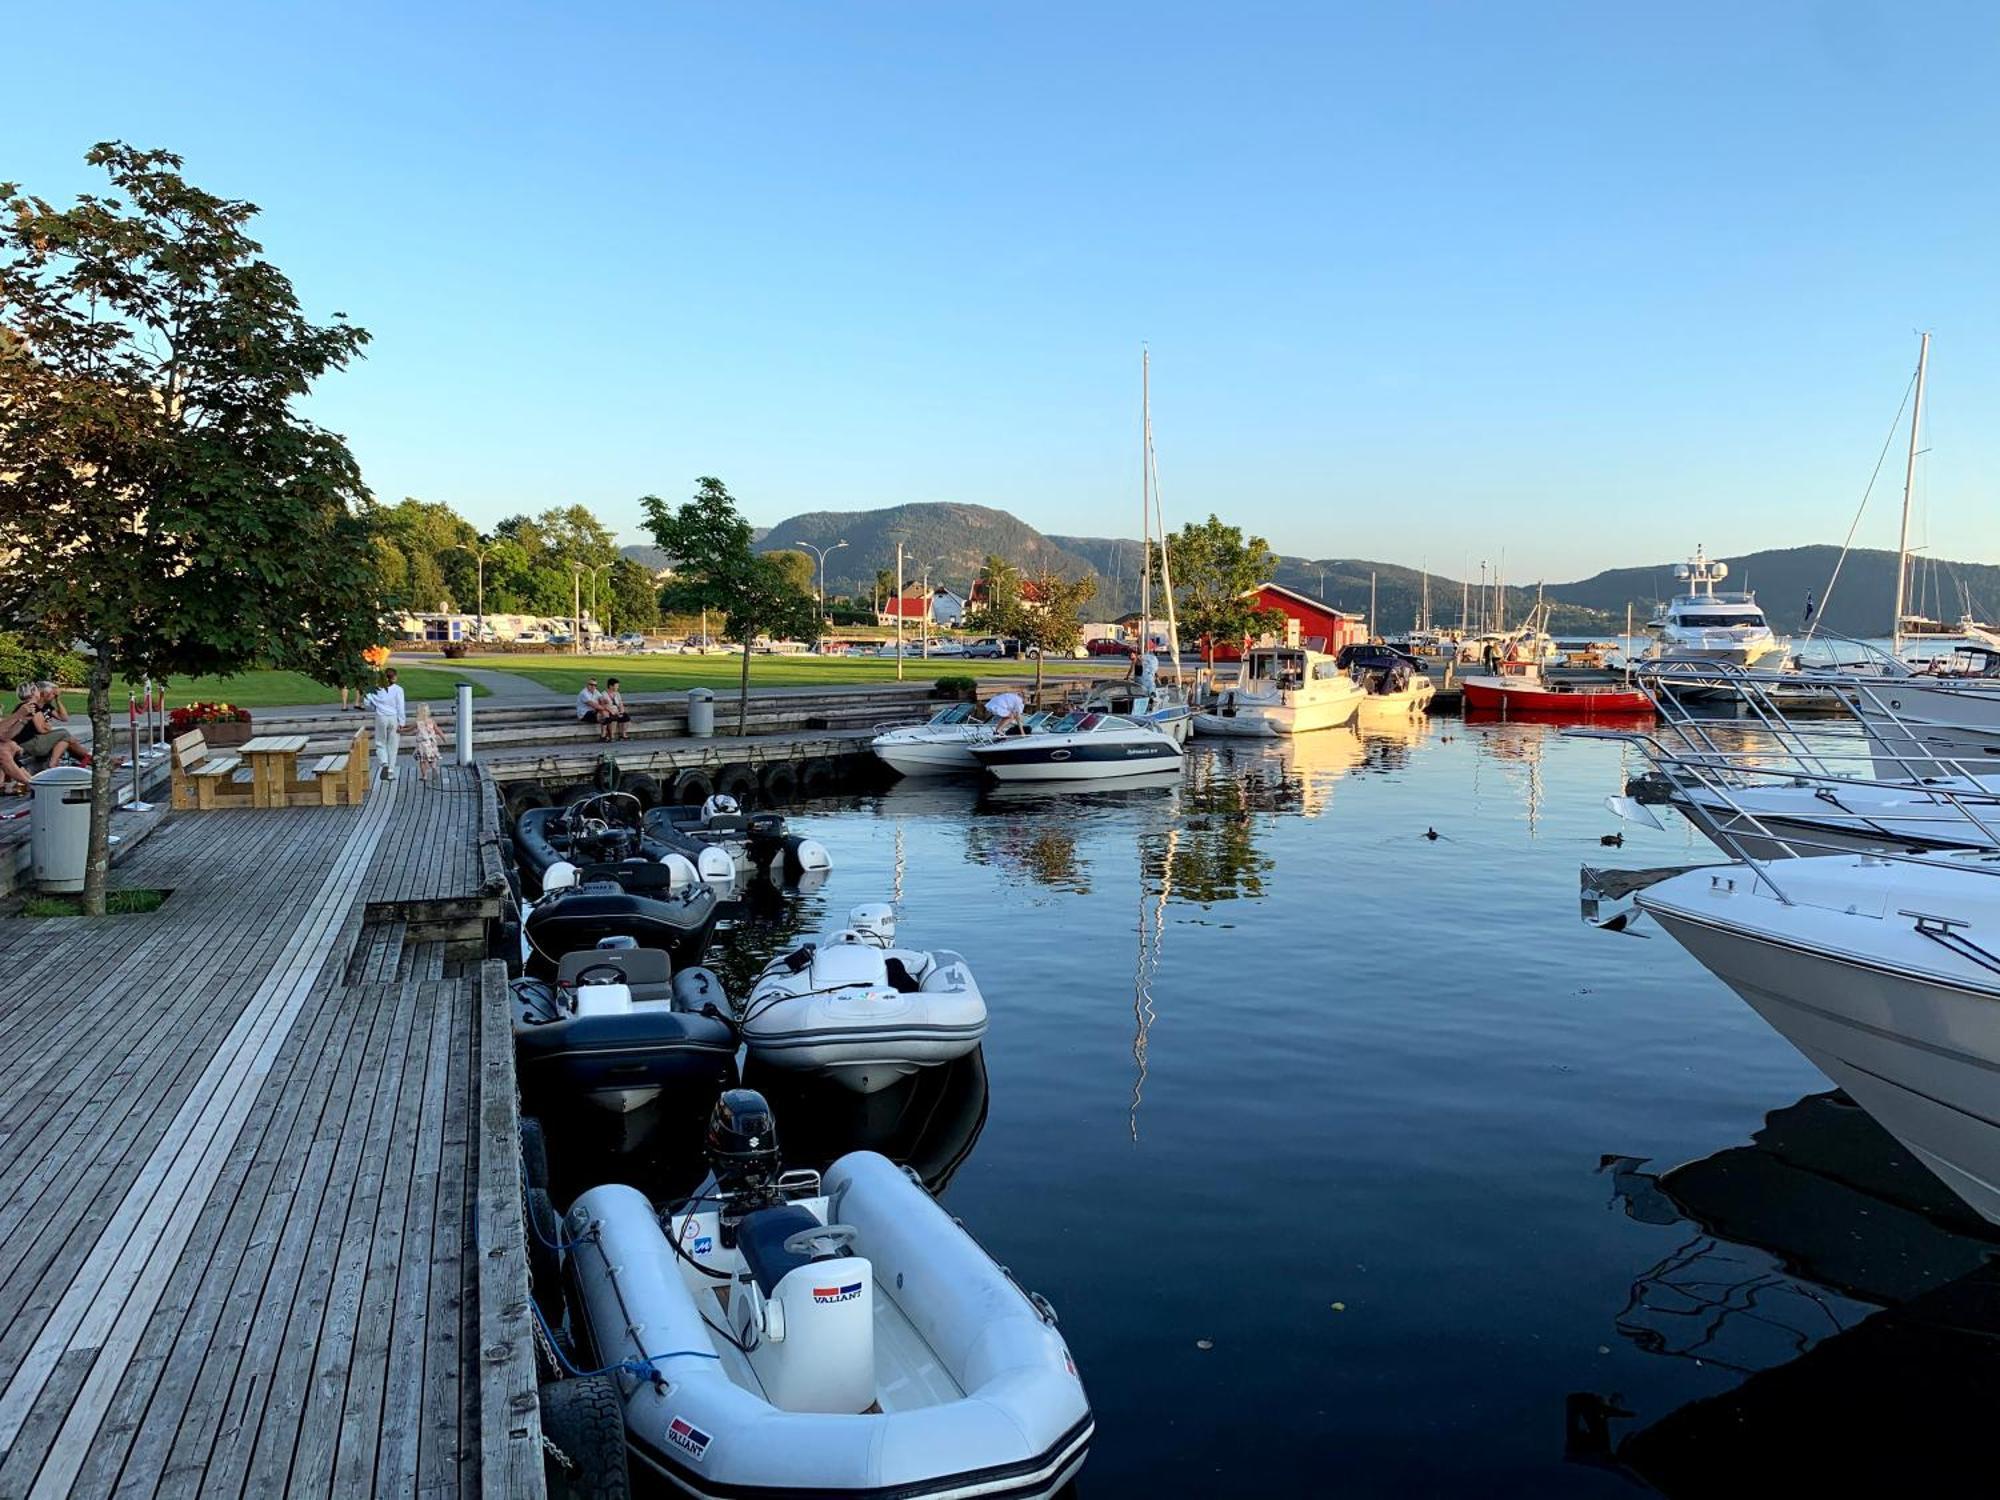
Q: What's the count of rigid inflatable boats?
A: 6